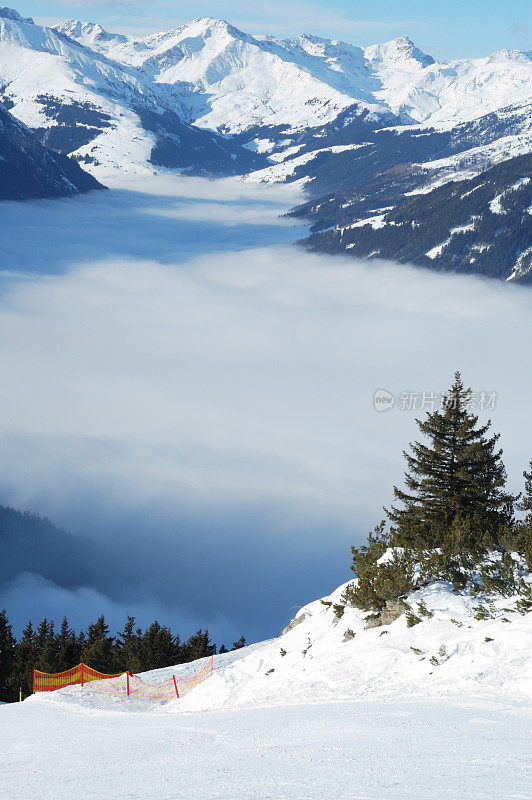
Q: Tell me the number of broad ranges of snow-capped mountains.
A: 1